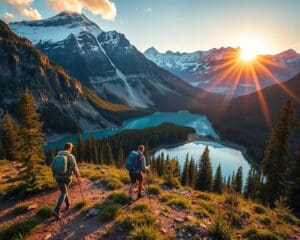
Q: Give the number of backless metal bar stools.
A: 0